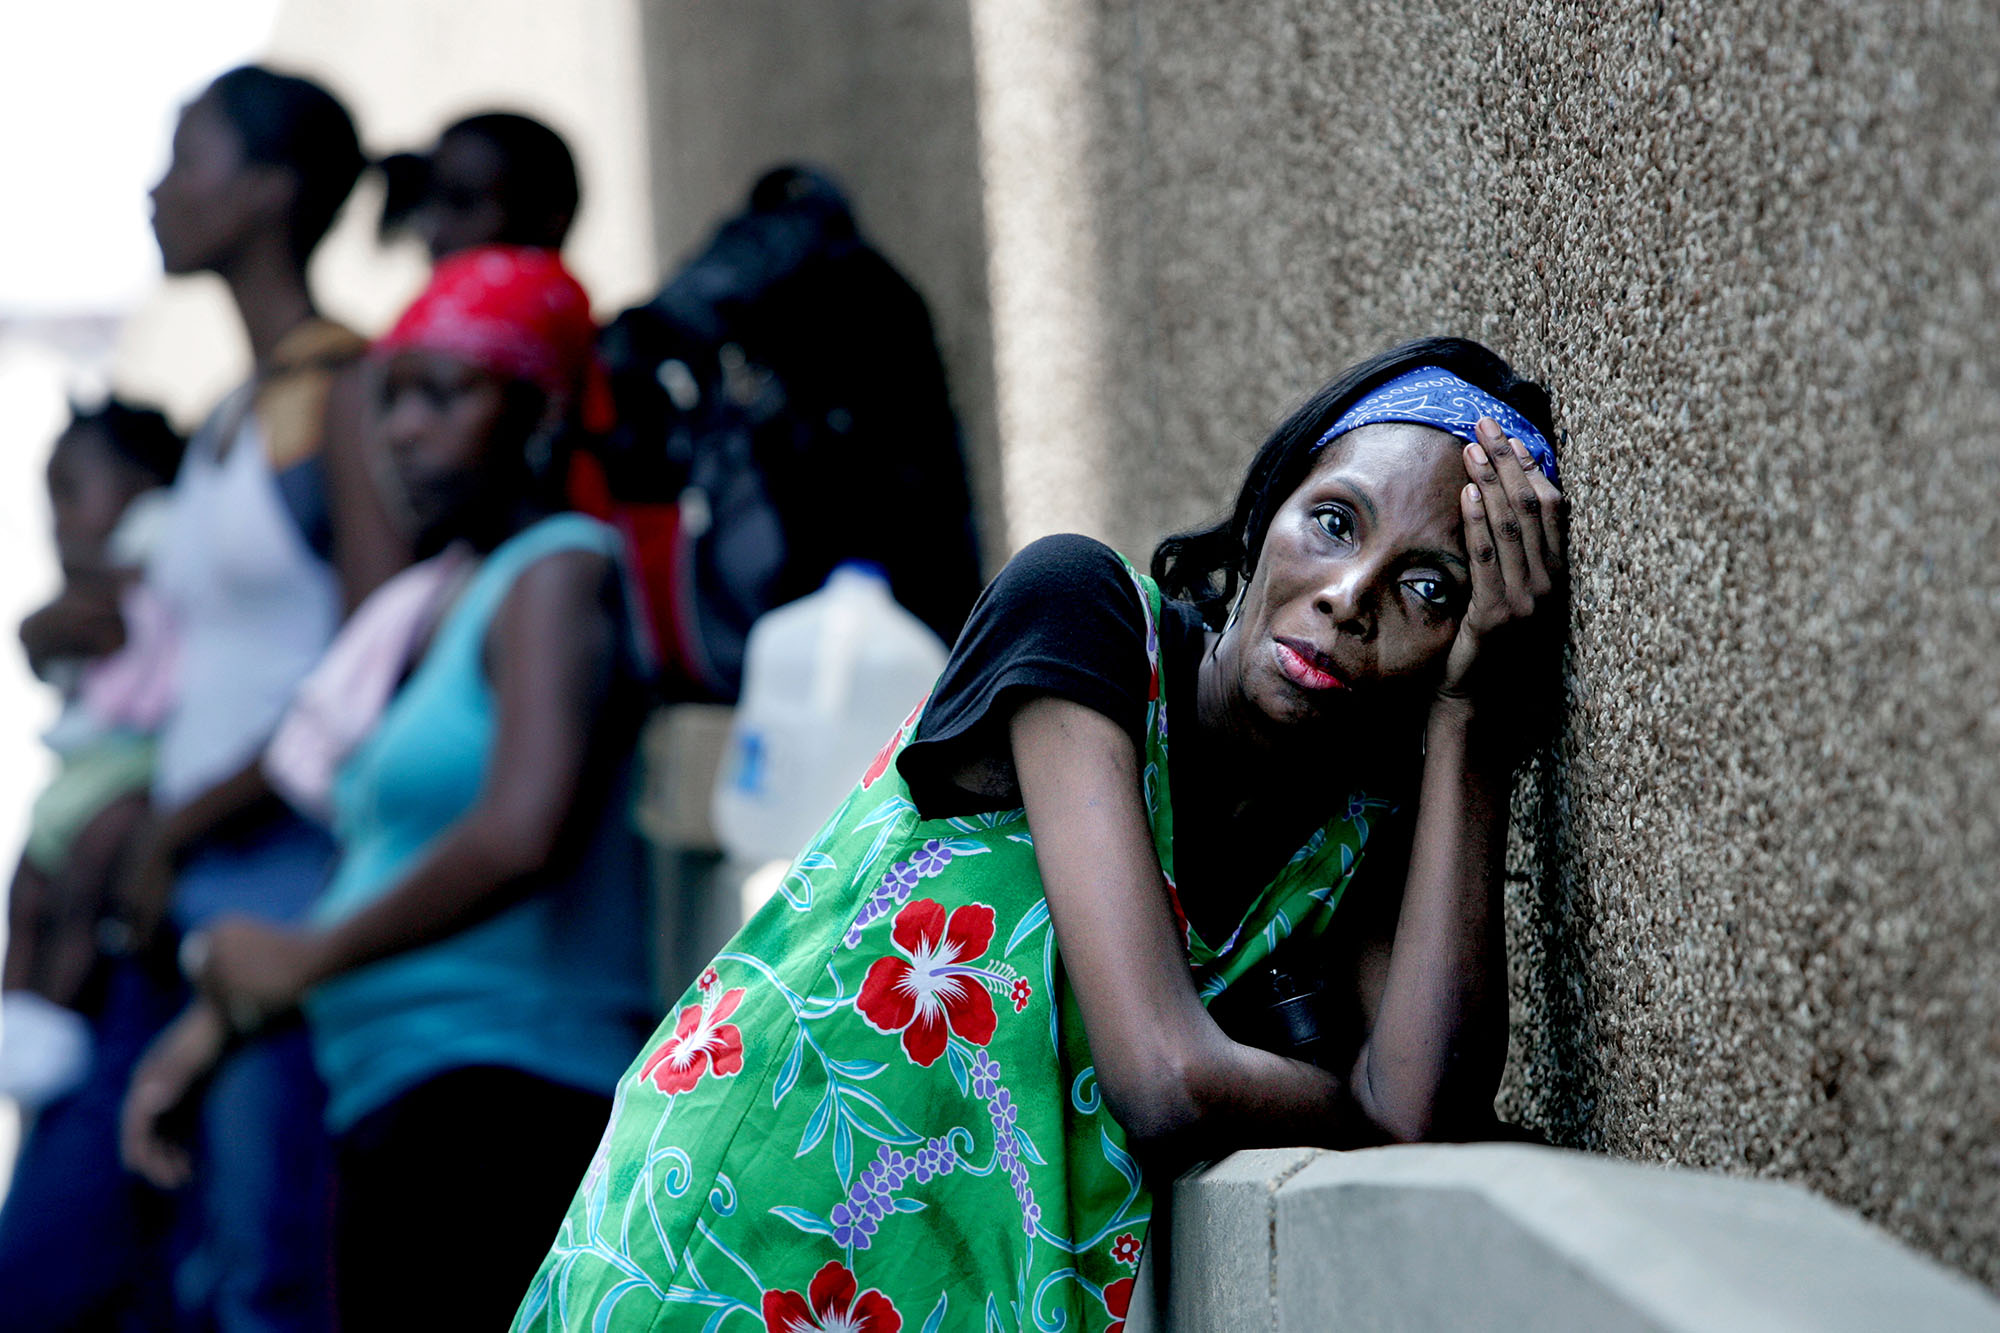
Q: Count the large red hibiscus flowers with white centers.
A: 3